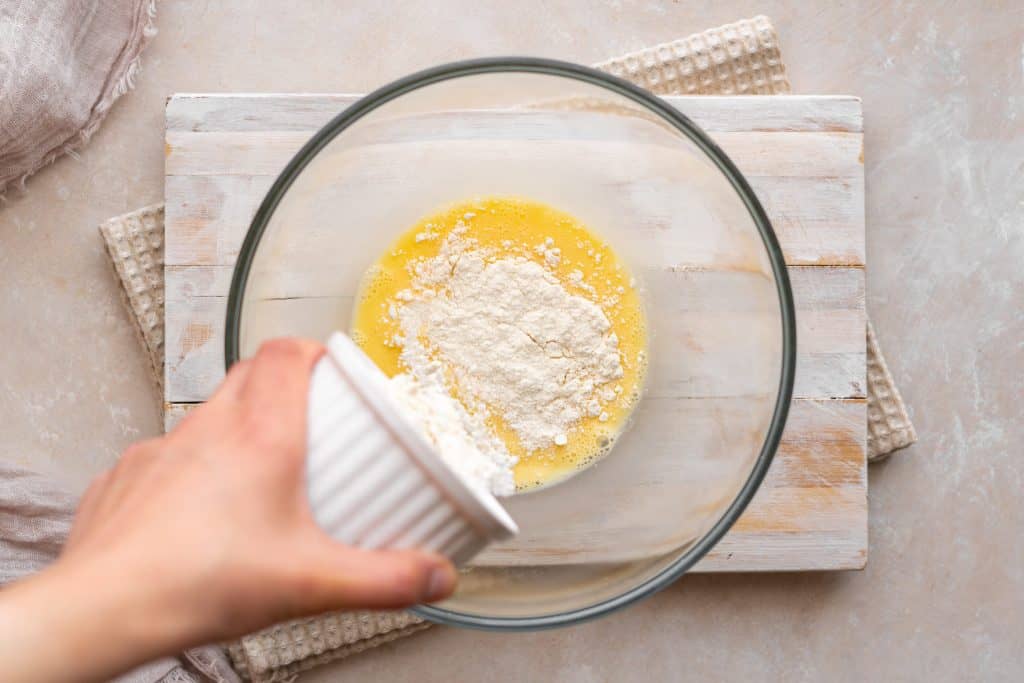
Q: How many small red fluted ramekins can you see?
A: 0